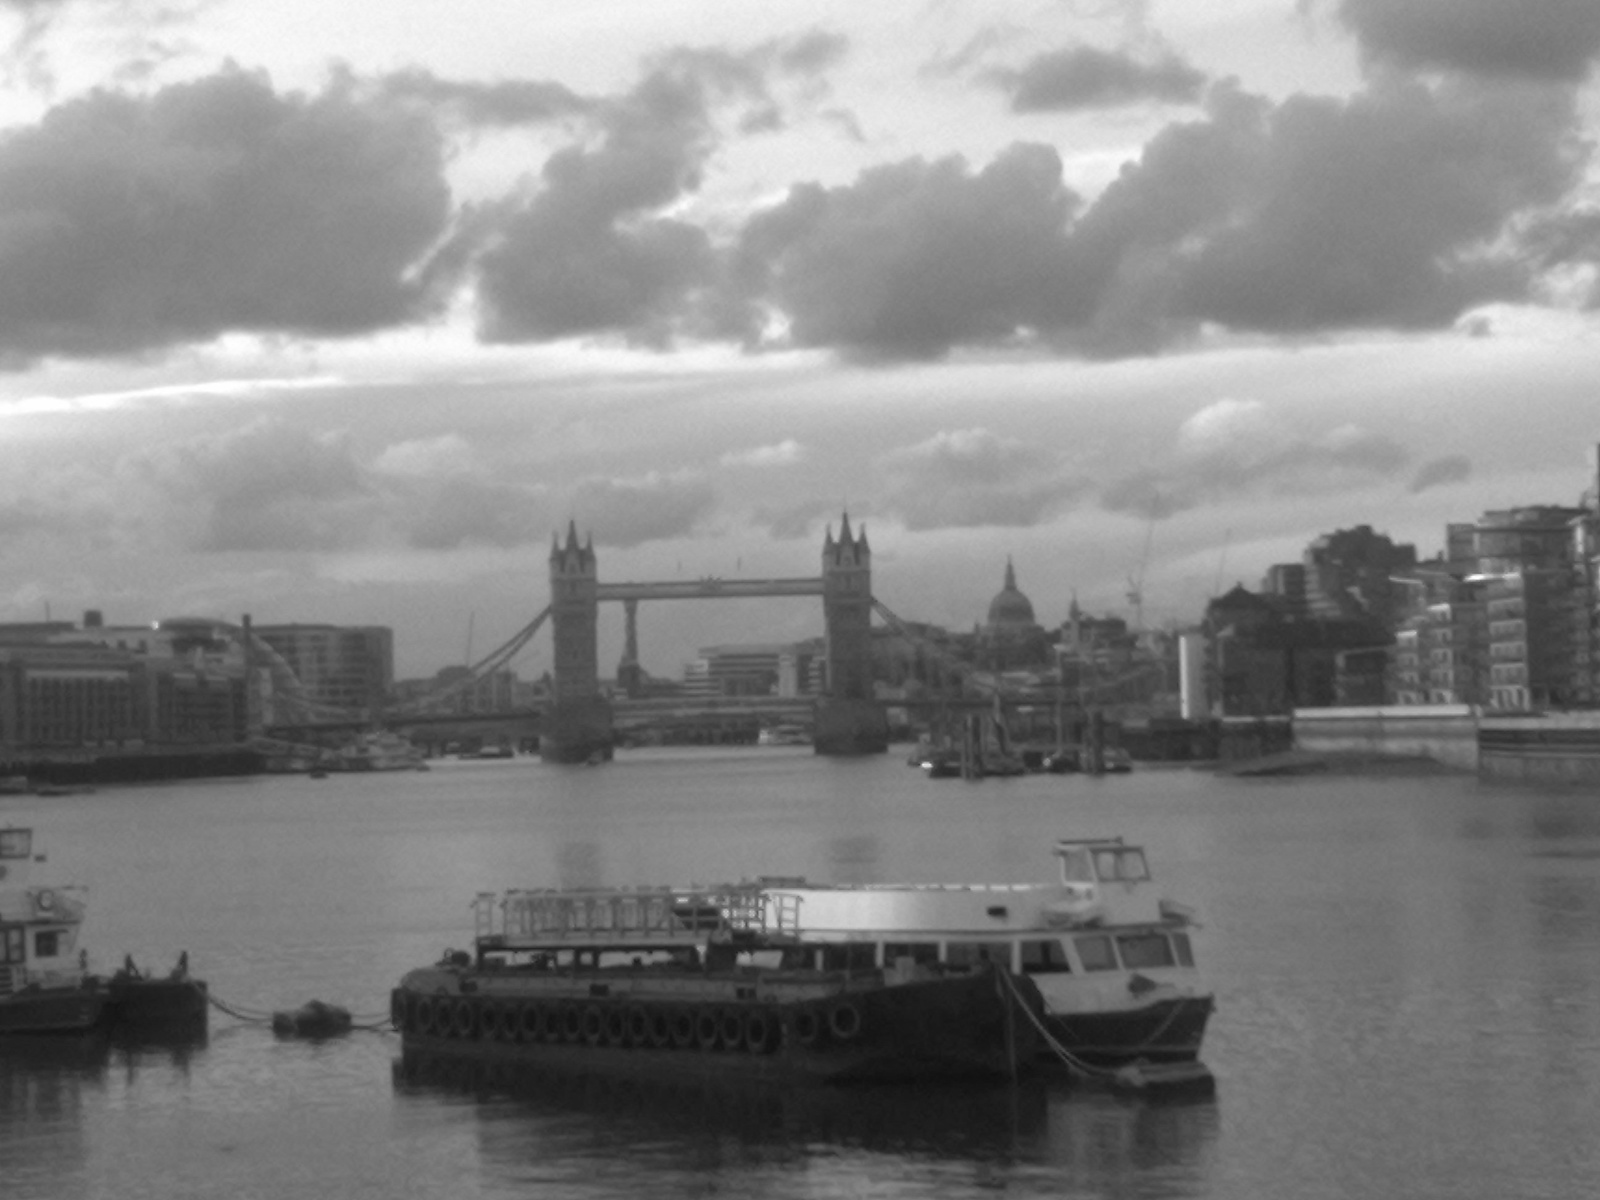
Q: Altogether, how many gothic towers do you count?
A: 2